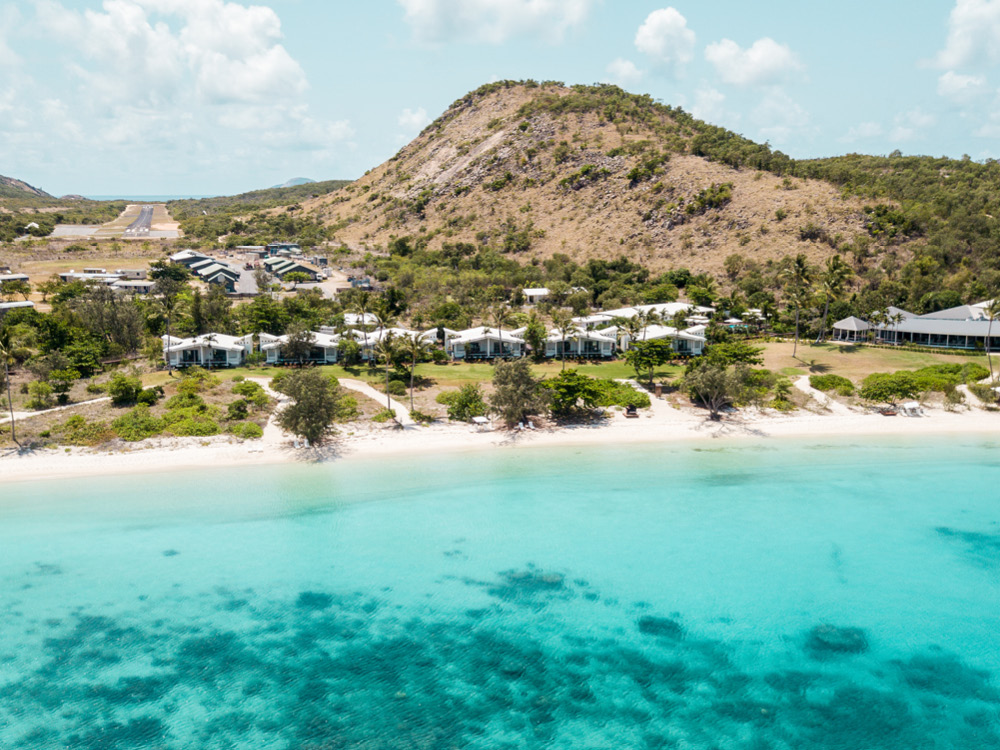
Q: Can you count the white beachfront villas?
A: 6